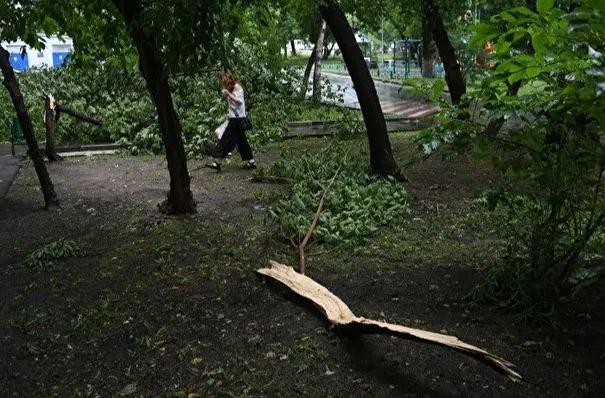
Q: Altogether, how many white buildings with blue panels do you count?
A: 1